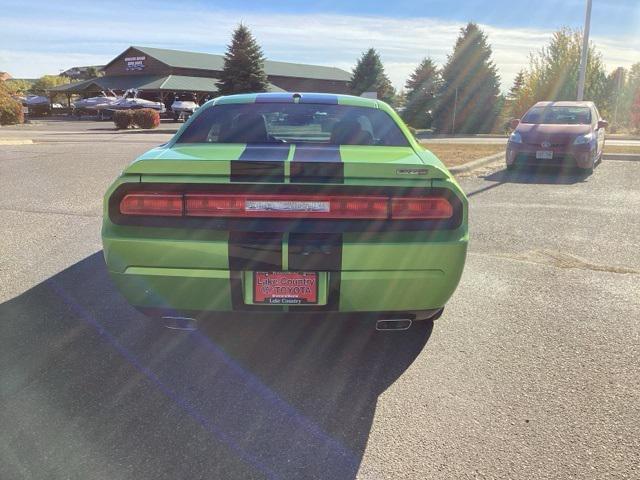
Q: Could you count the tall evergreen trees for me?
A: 4